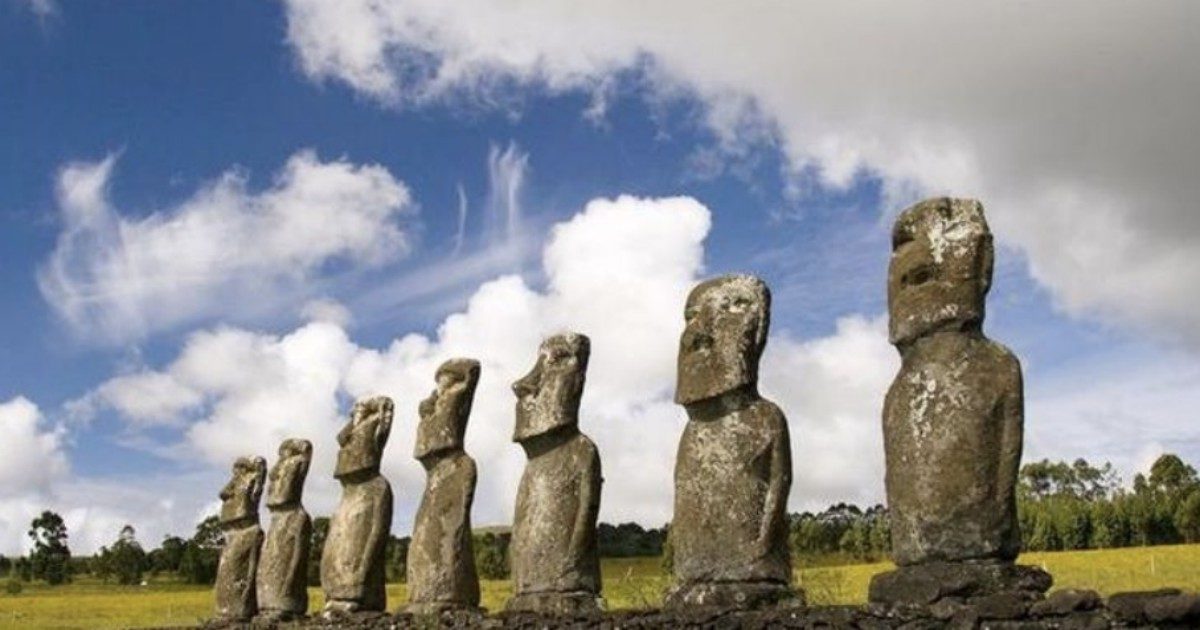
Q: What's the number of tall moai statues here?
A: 7